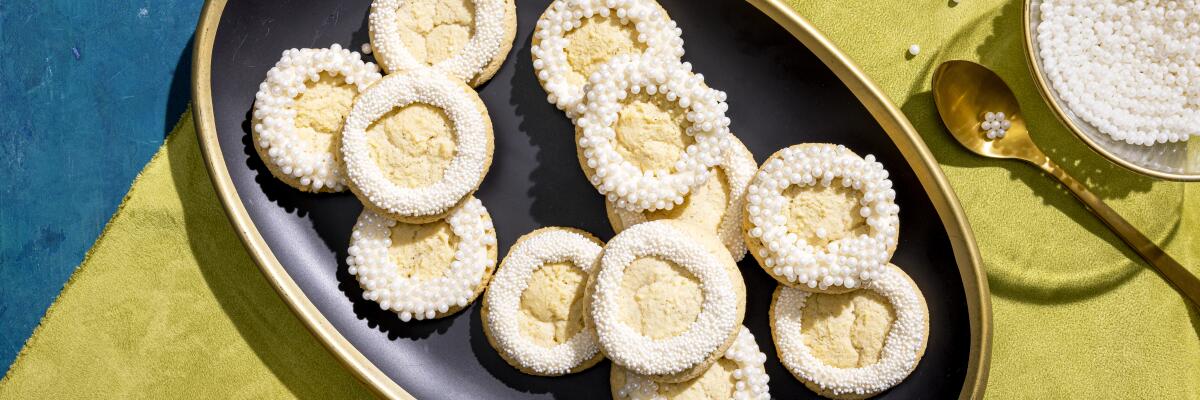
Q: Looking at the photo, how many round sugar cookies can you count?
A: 12